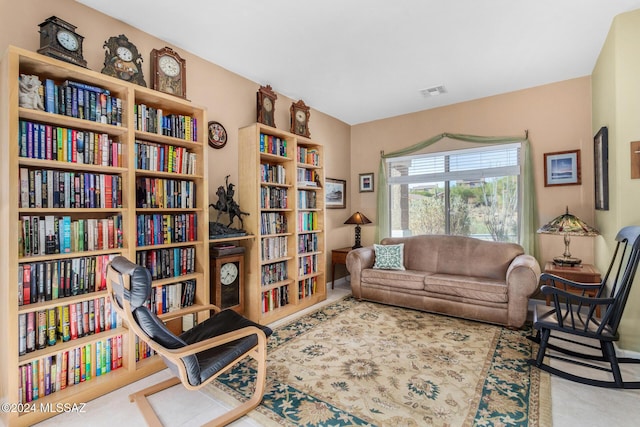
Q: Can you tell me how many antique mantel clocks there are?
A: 5